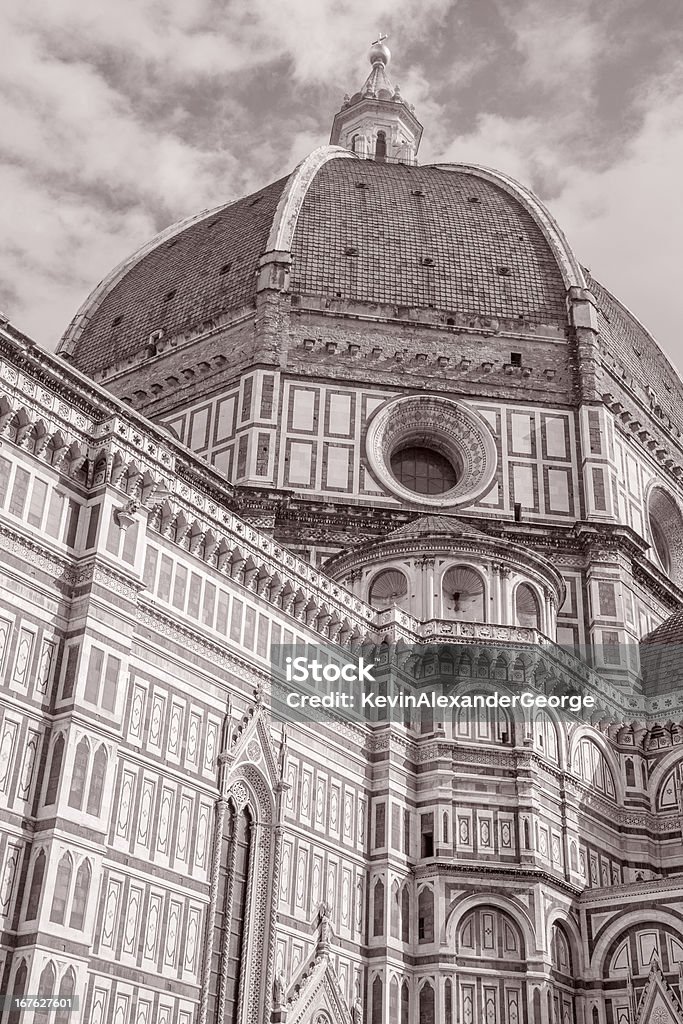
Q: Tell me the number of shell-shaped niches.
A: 3